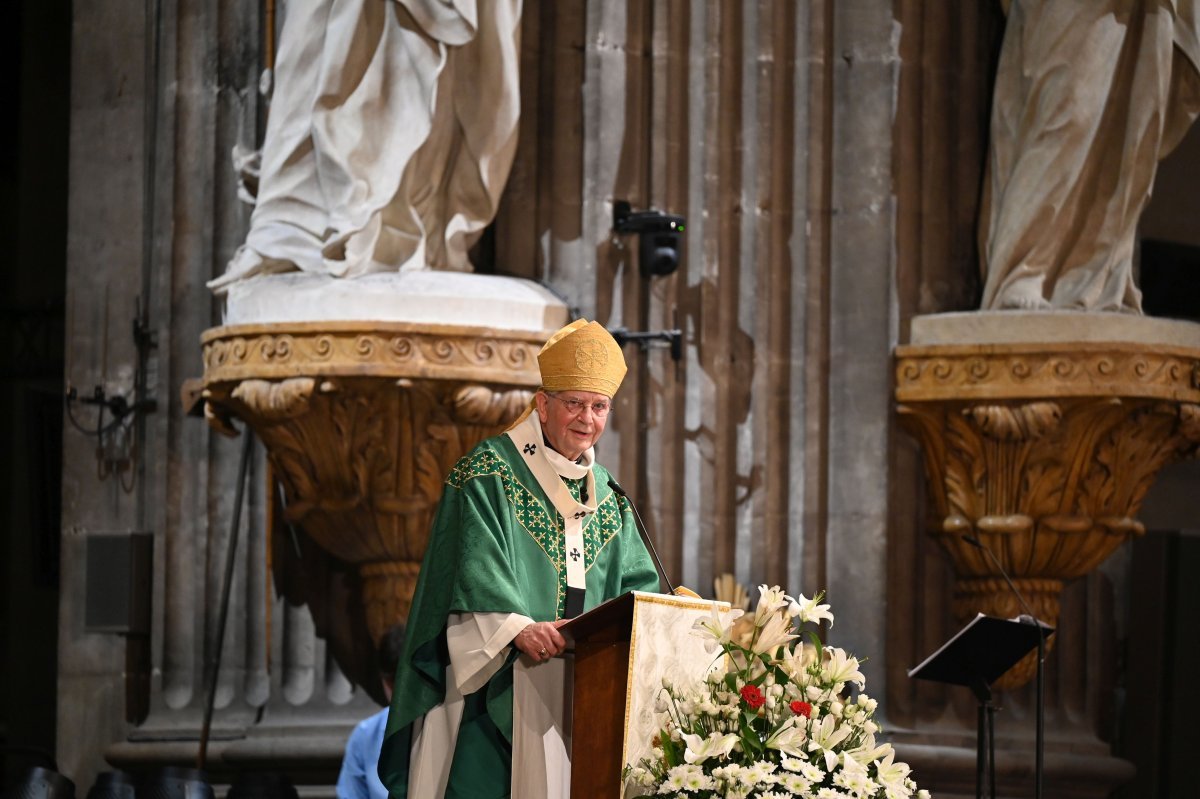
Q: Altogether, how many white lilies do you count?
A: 11